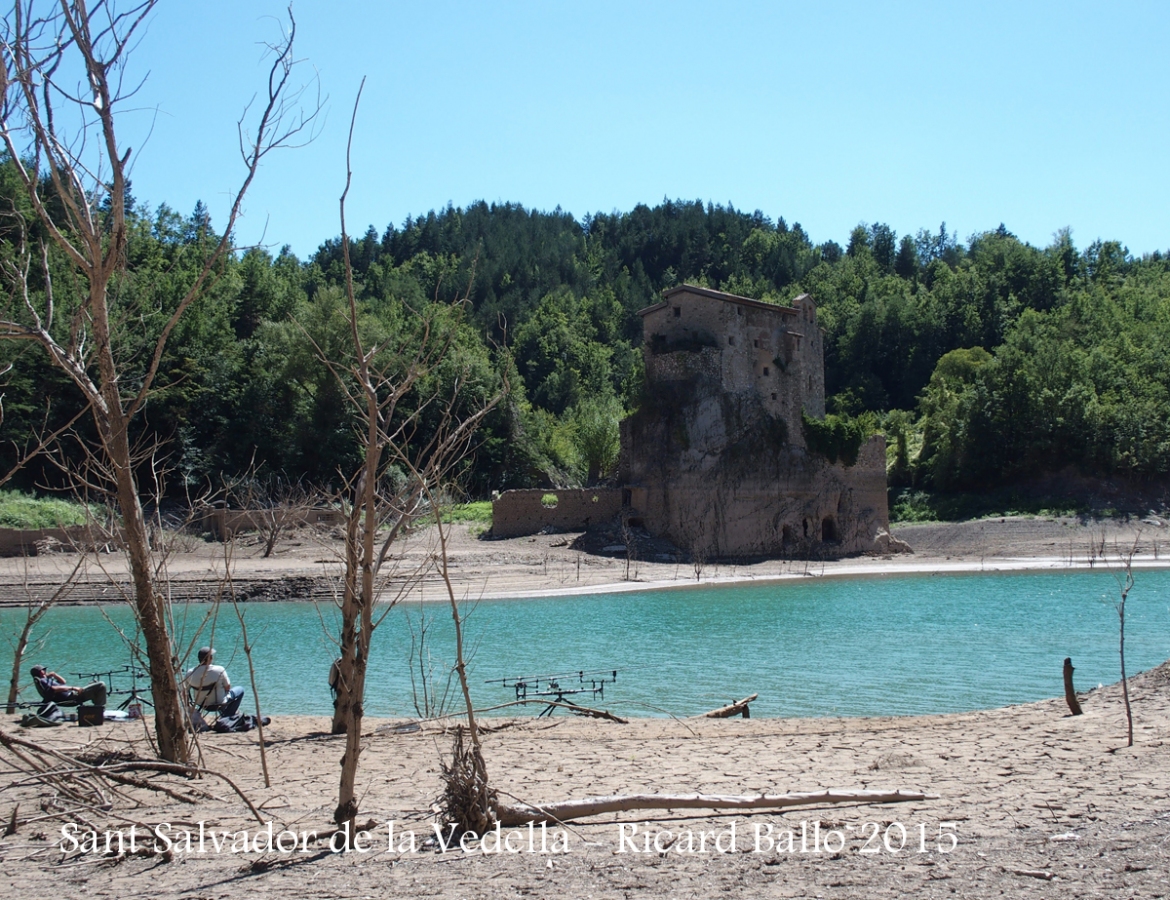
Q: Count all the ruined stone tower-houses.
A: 1